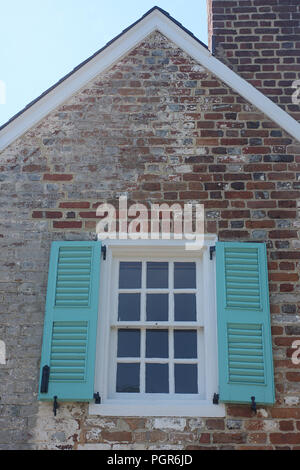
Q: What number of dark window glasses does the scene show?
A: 12